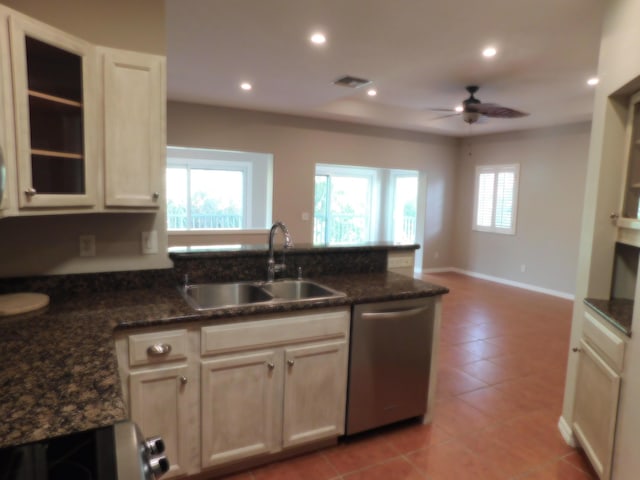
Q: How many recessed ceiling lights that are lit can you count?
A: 6